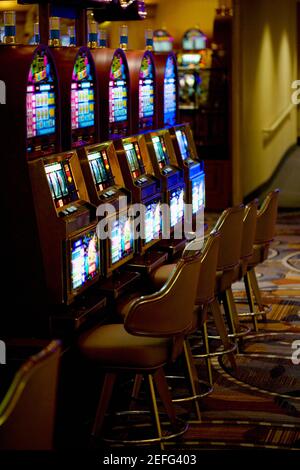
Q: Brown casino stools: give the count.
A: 6